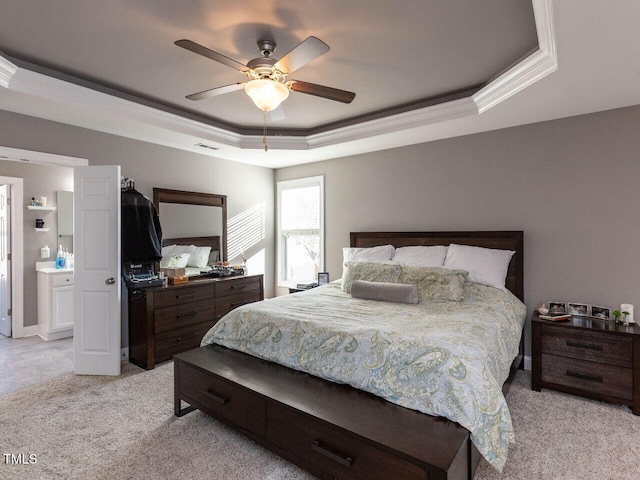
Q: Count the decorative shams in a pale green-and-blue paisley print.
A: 2